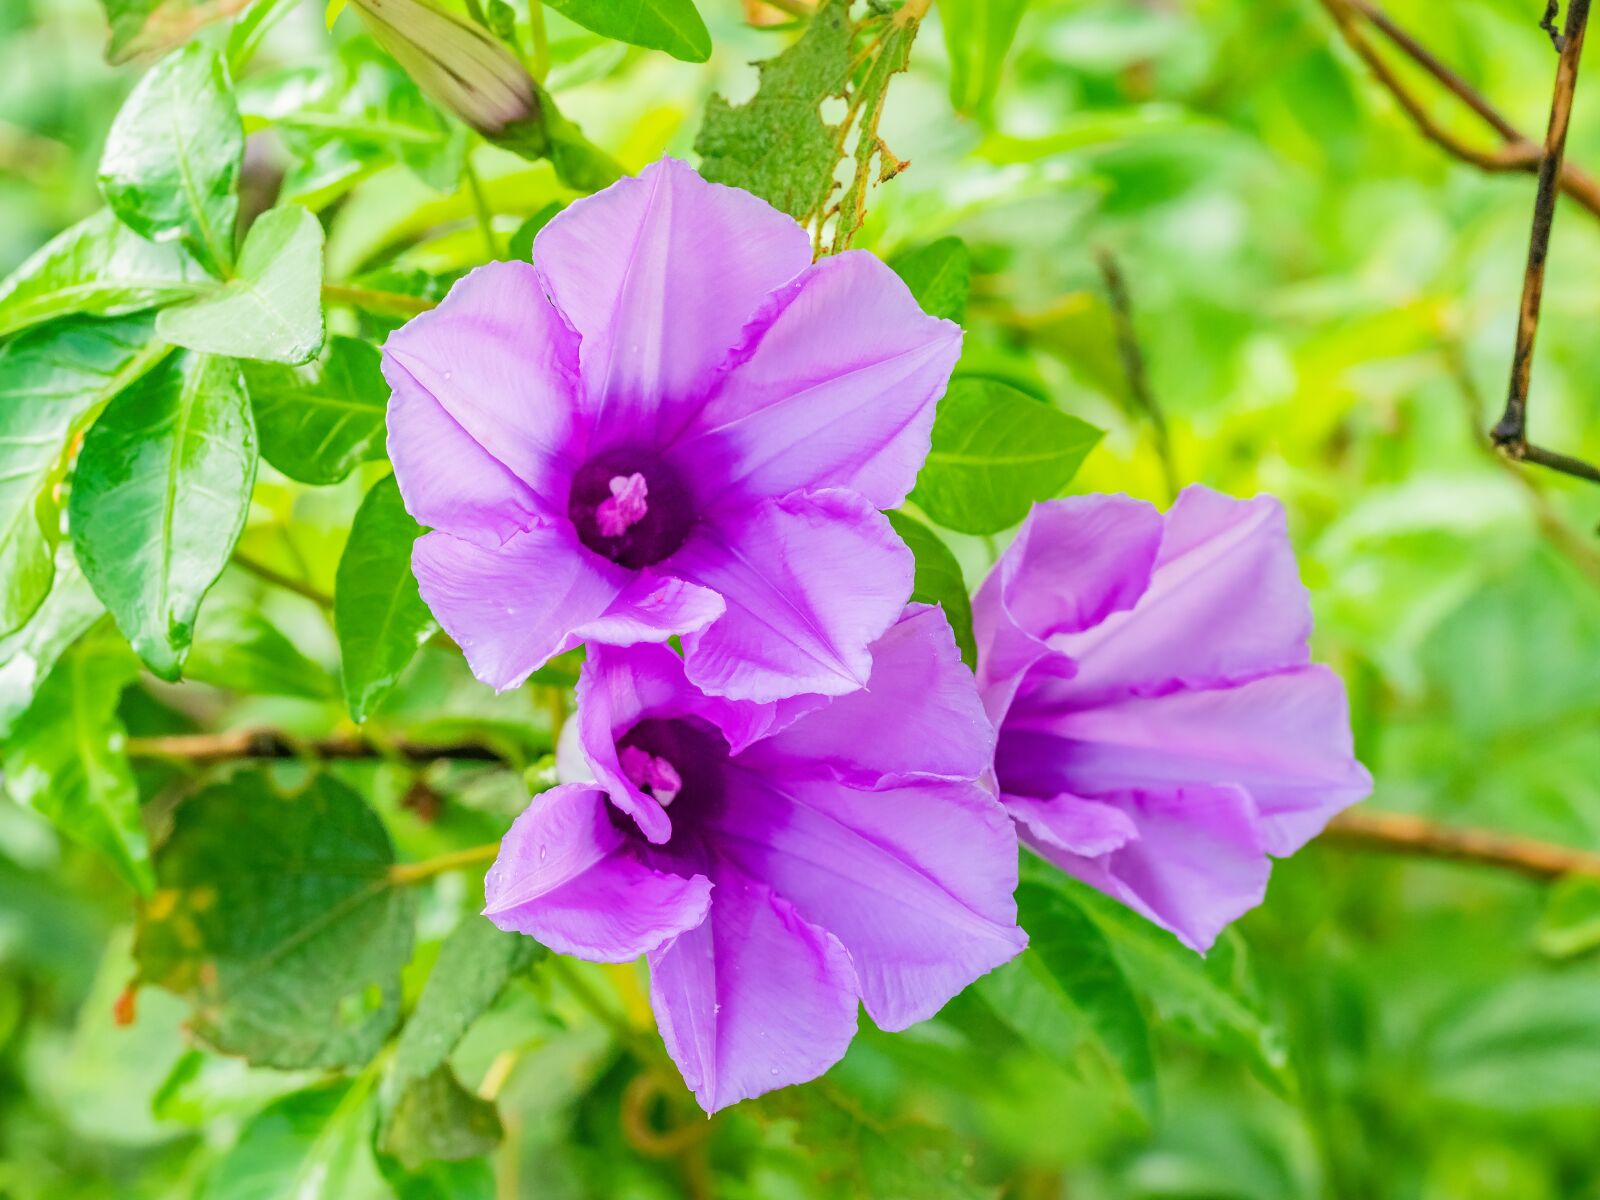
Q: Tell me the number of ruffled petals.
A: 15